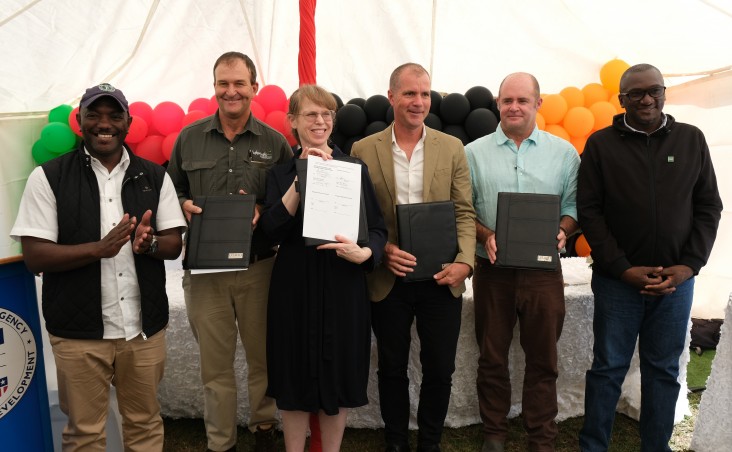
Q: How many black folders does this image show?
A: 4